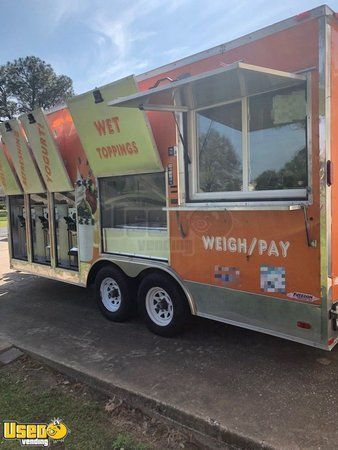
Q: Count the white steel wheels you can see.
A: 2